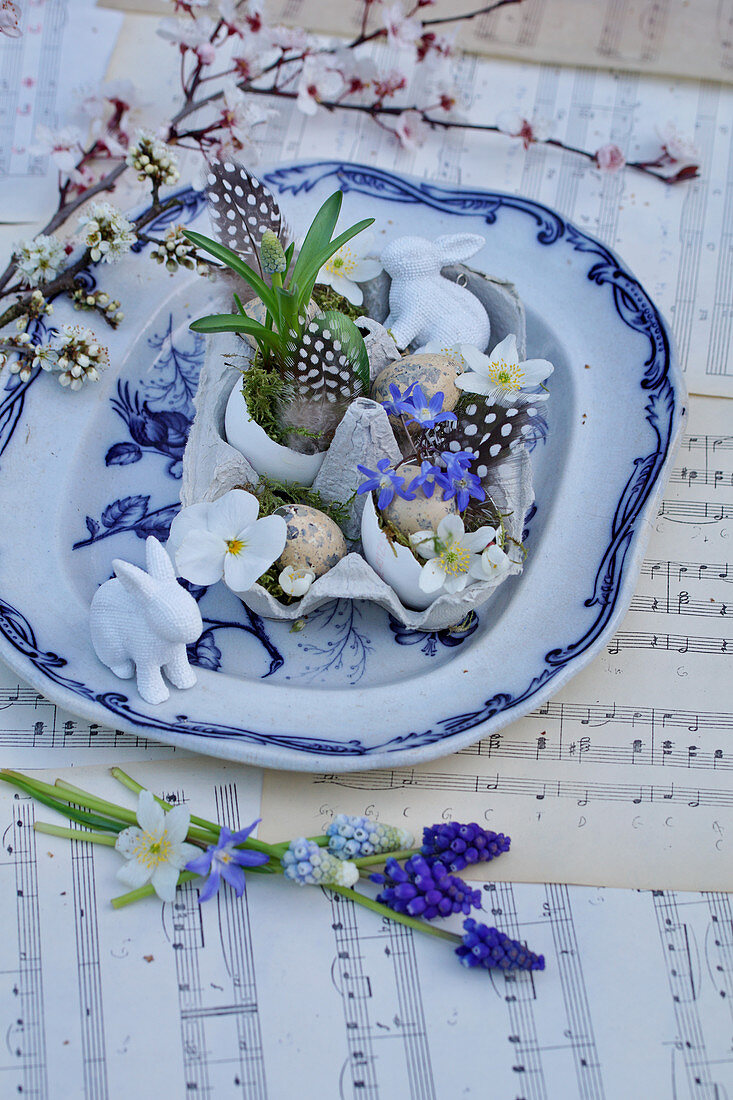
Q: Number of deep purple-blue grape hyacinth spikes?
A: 3